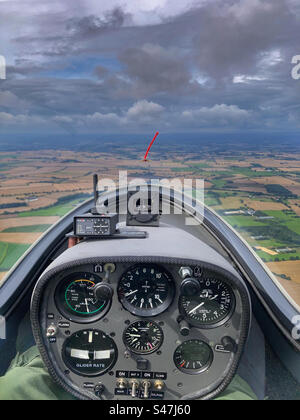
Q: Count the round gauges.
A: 6